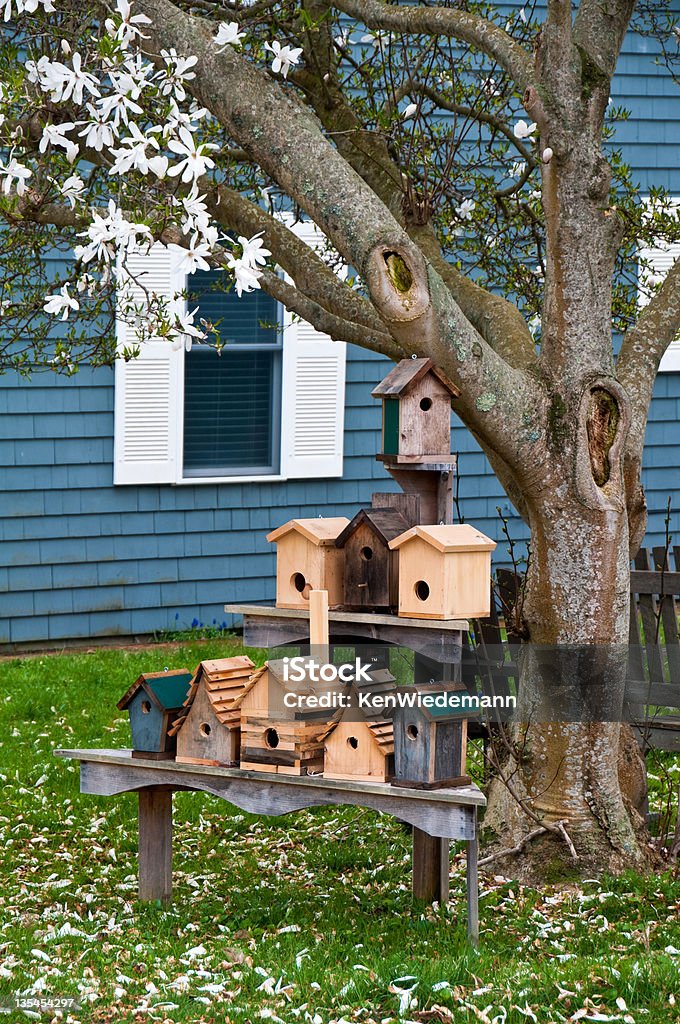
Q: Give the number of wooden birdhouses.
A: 9